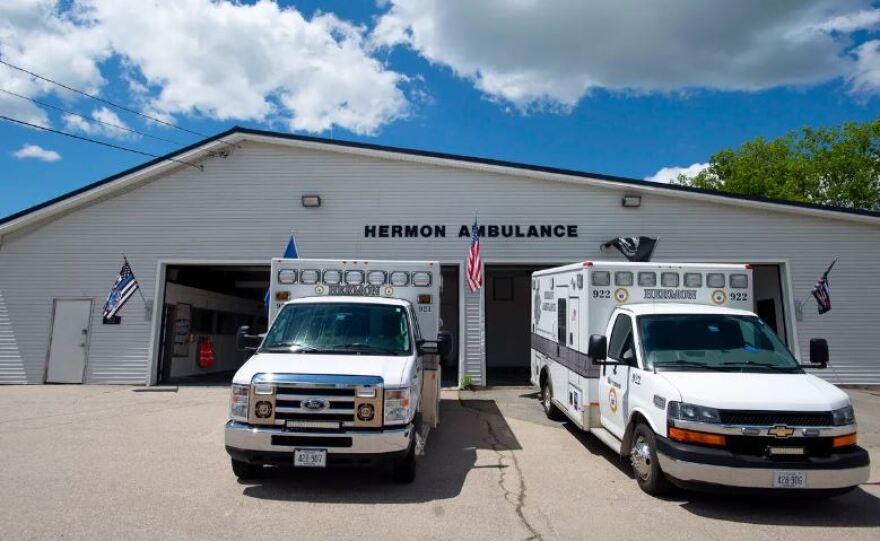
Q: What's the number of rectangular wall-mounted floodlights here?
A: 2